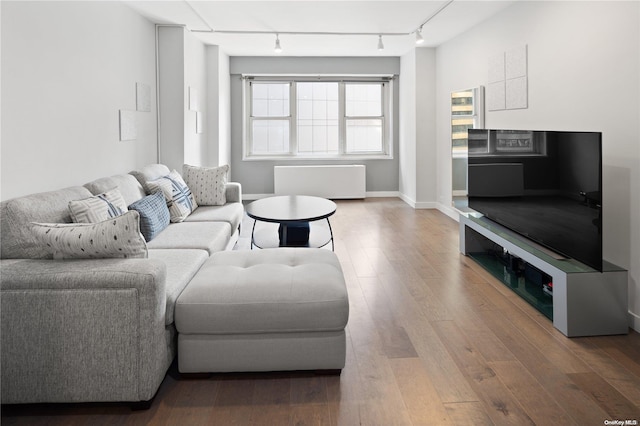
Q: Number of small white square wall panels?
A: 8